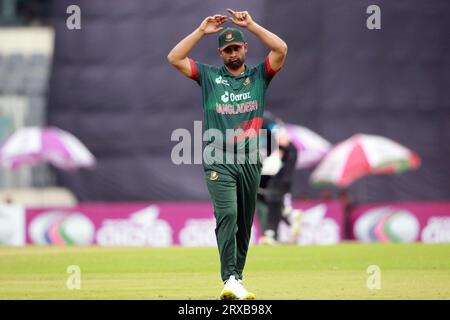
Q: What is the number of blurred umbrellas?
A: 3